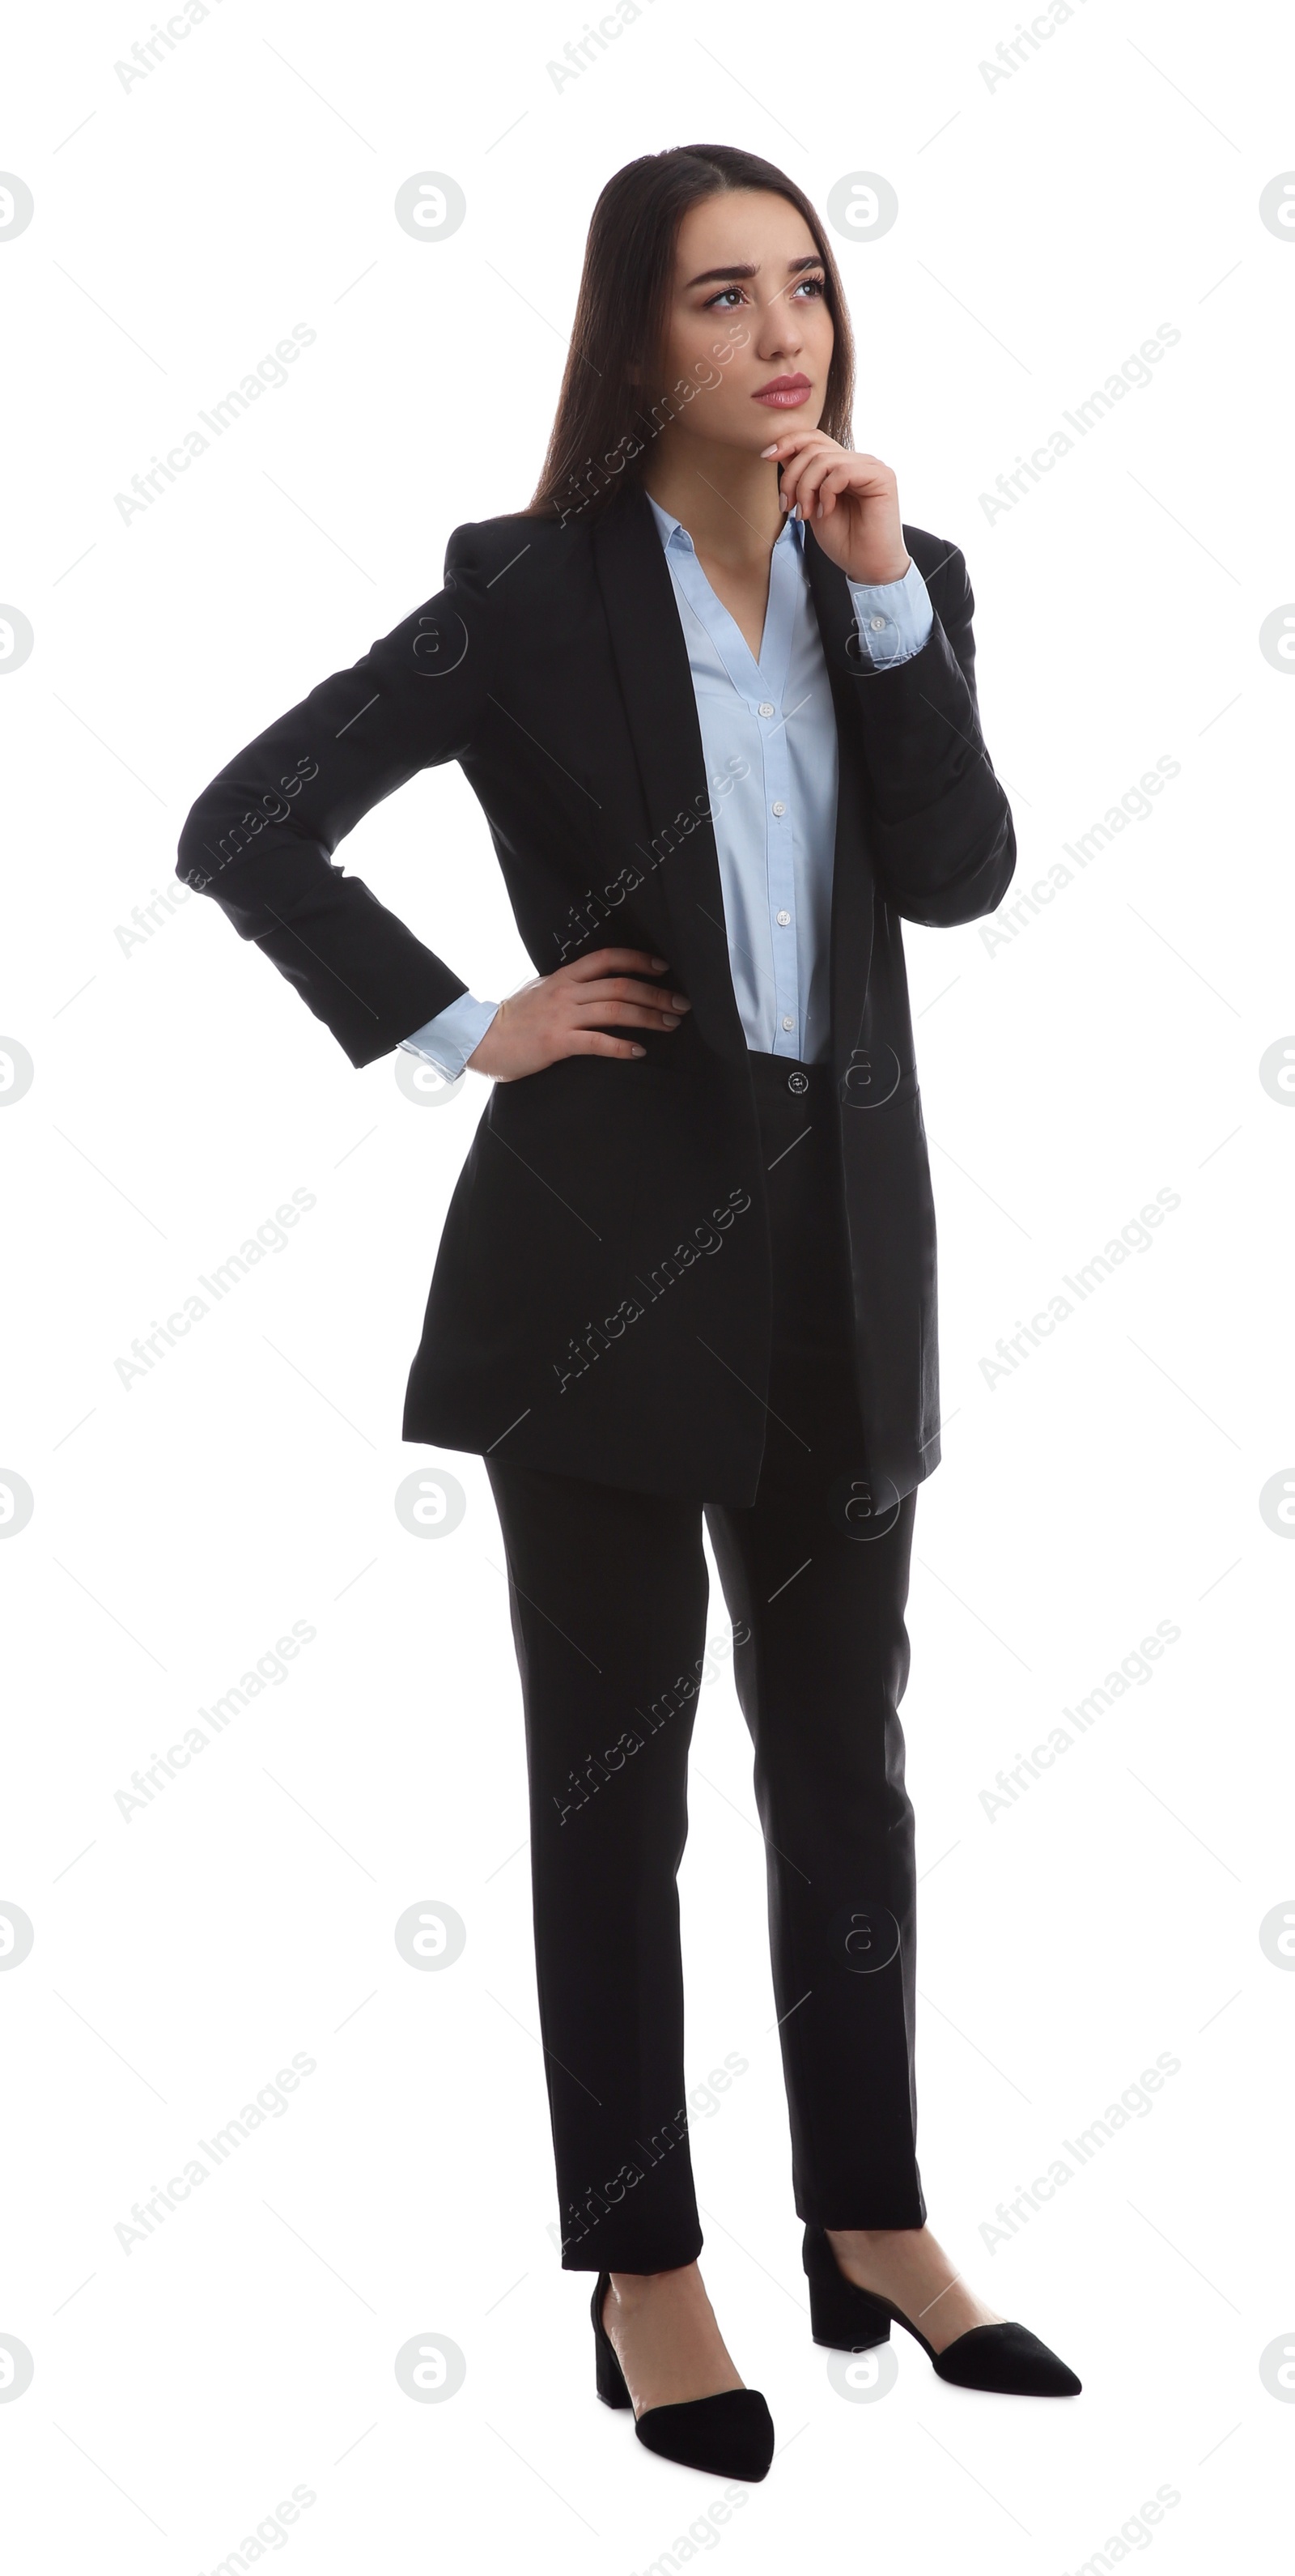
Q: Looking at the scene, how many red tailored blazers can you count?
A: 0